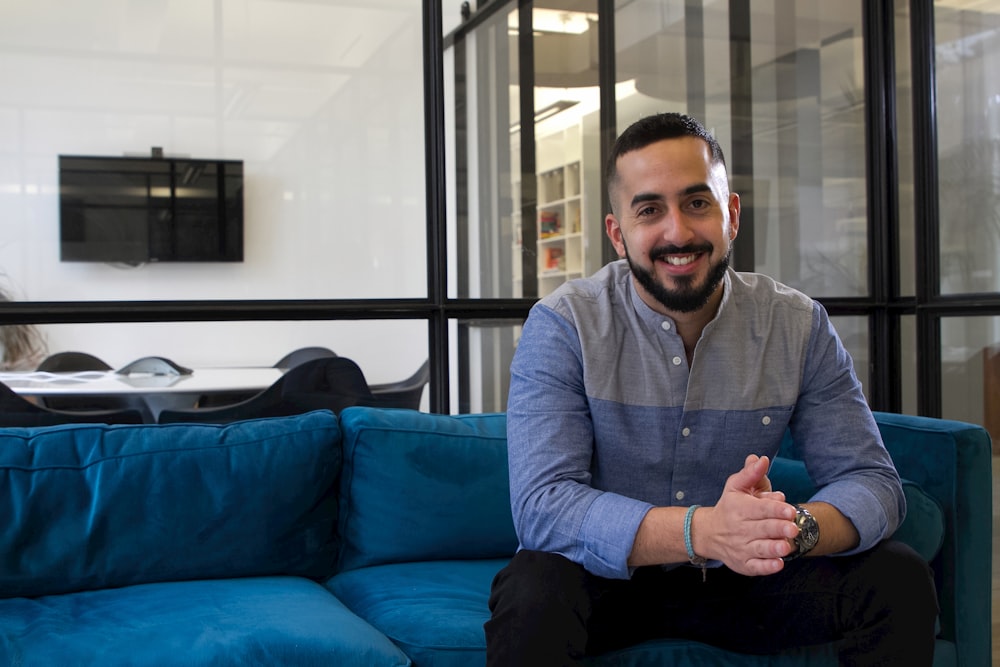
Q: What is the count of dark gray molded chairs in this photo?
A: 5